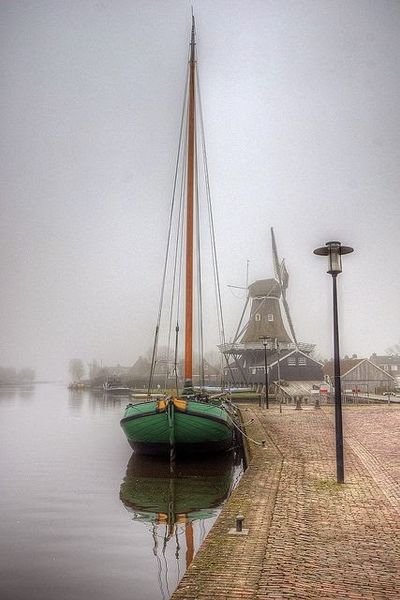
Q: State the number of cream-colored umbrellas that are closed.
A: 0